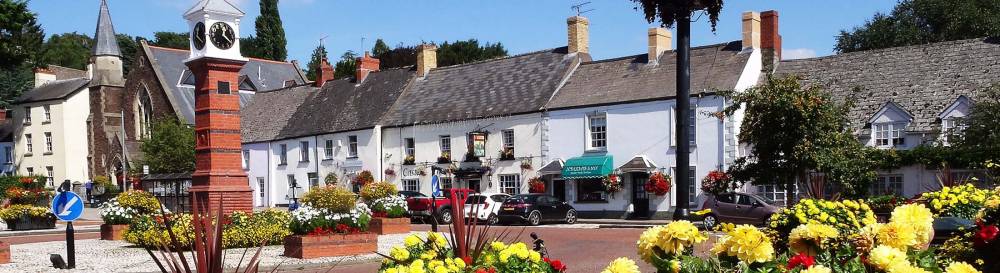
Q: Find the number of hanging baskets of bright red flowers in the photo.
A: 4